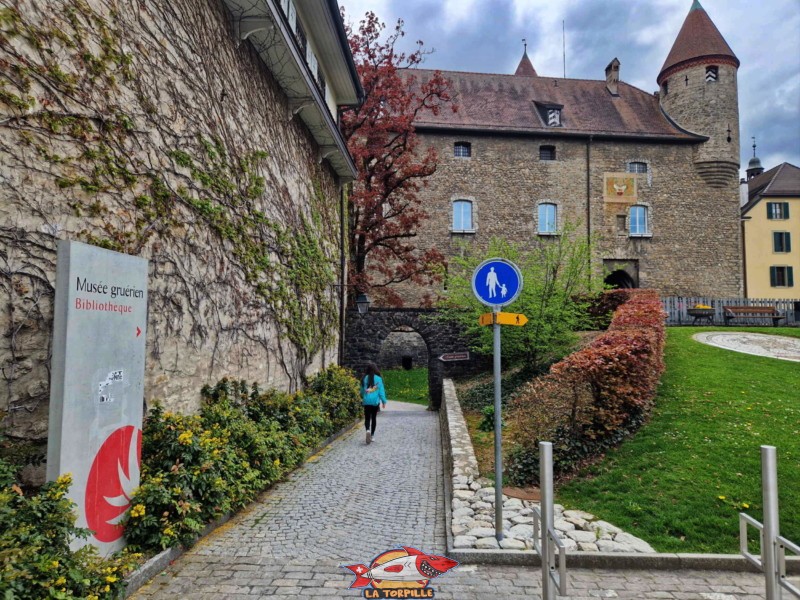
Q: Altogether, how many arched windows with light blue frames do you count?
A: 3